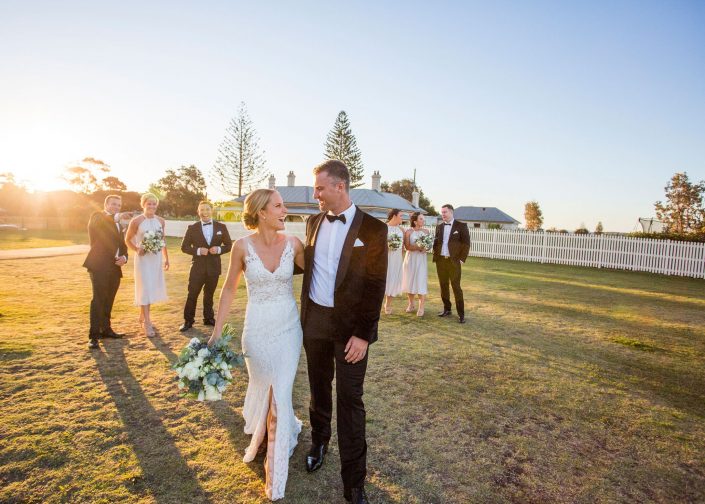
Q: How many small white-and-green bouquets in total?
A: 3